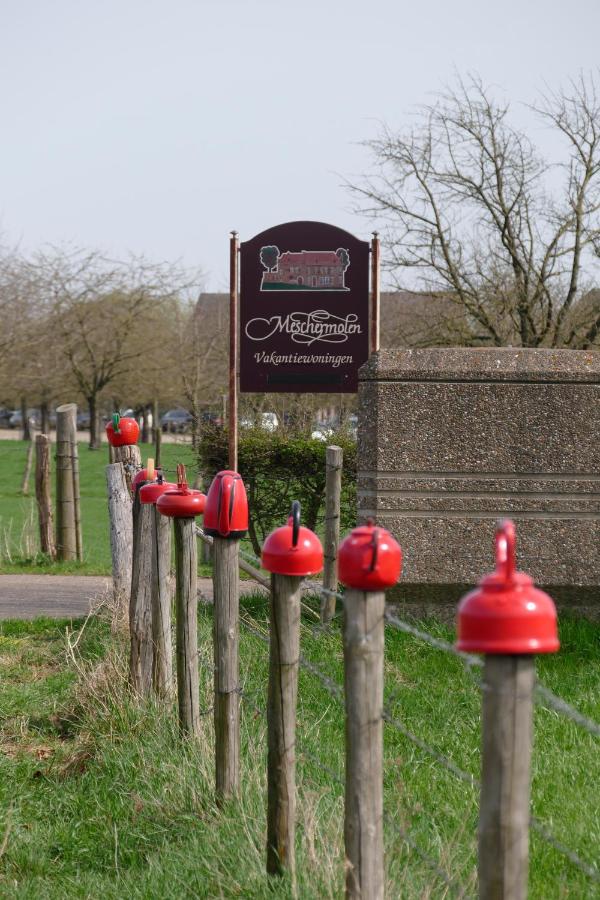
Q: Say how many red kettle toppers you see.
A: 8